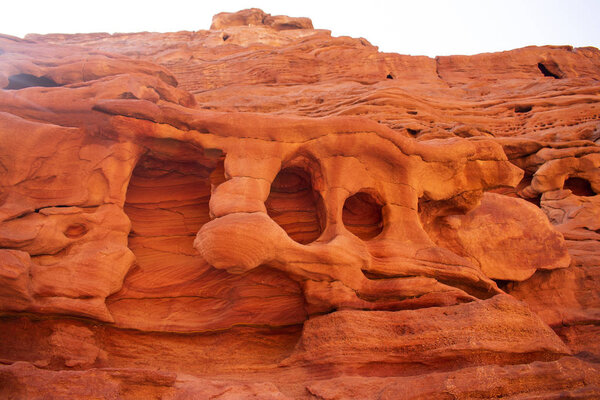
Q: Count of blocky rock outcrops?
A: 1